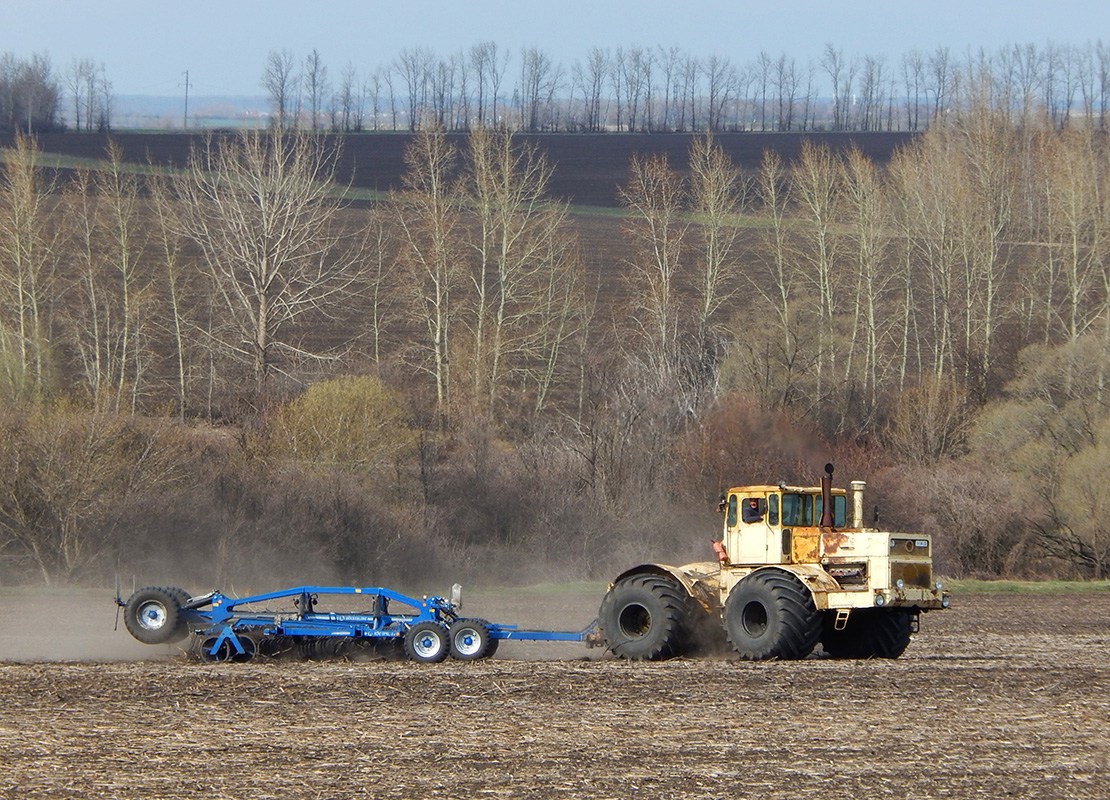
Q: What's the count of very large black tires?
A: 3